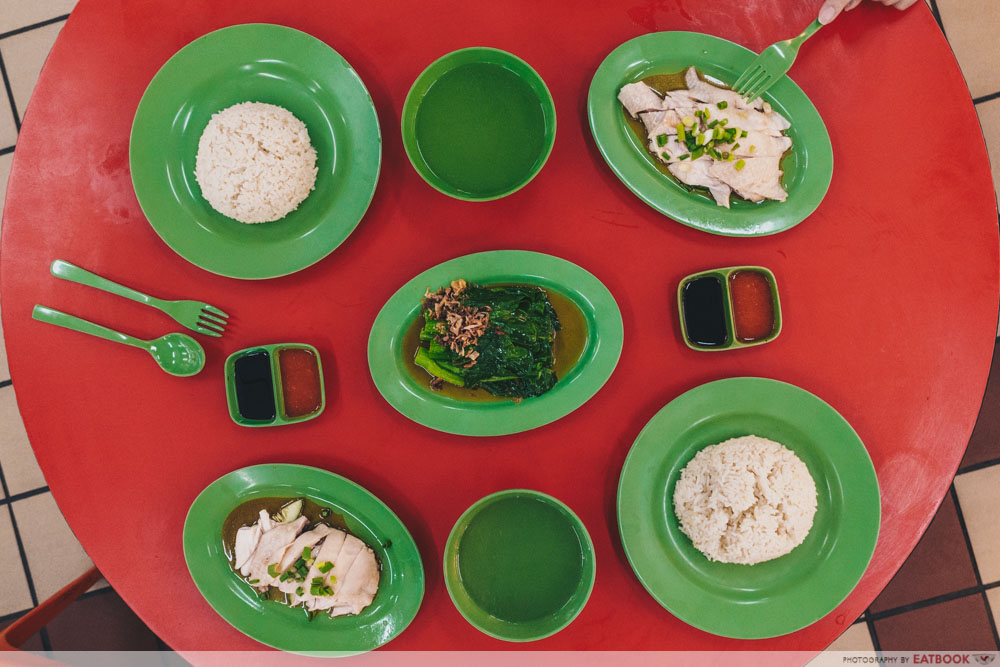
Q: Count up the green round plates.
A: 2